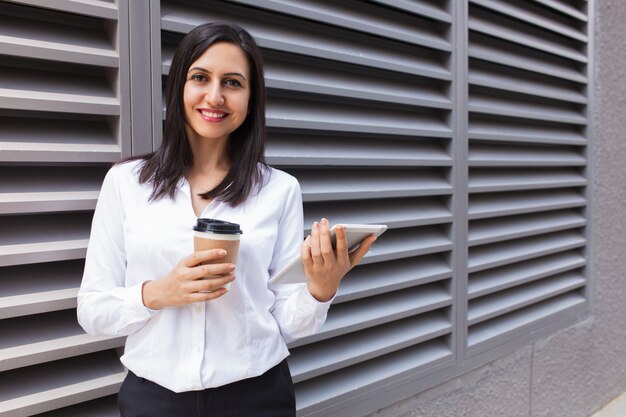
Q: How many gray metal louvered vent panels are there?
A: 3